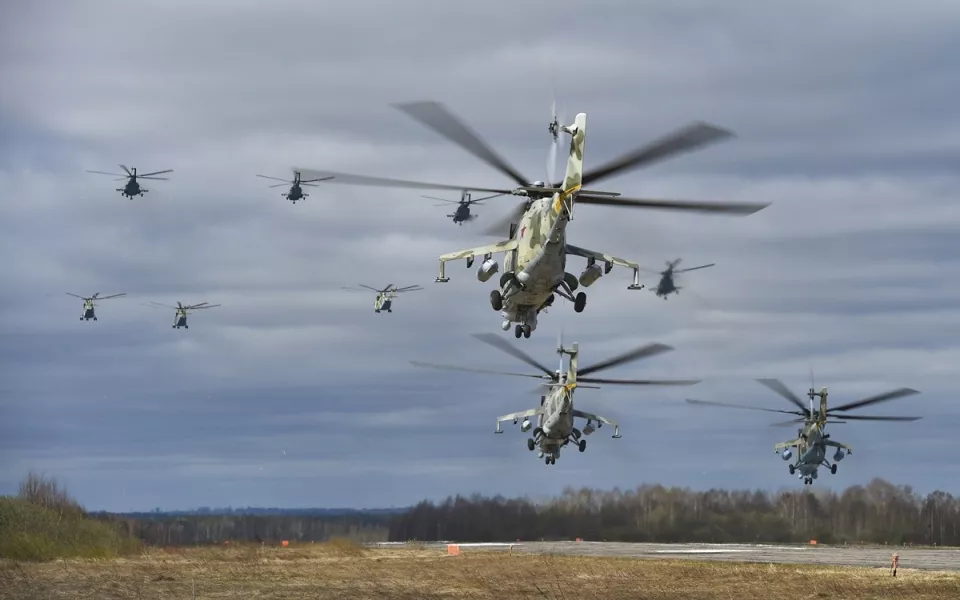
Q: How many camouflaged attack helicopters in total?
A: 3